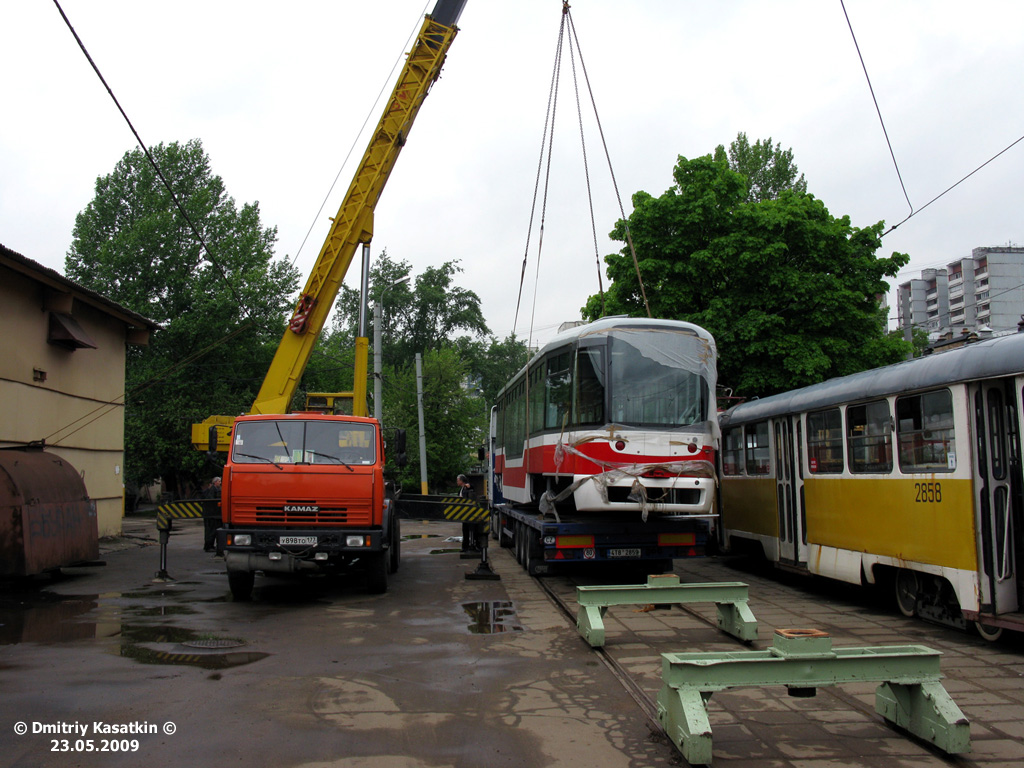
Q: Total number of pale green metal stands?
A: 2